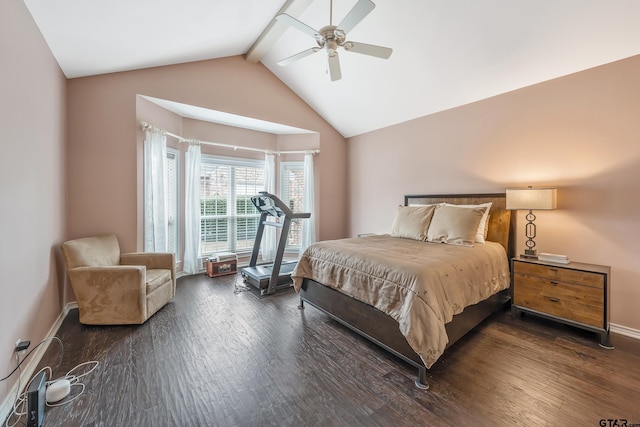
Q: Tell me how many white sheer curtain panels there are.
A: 4